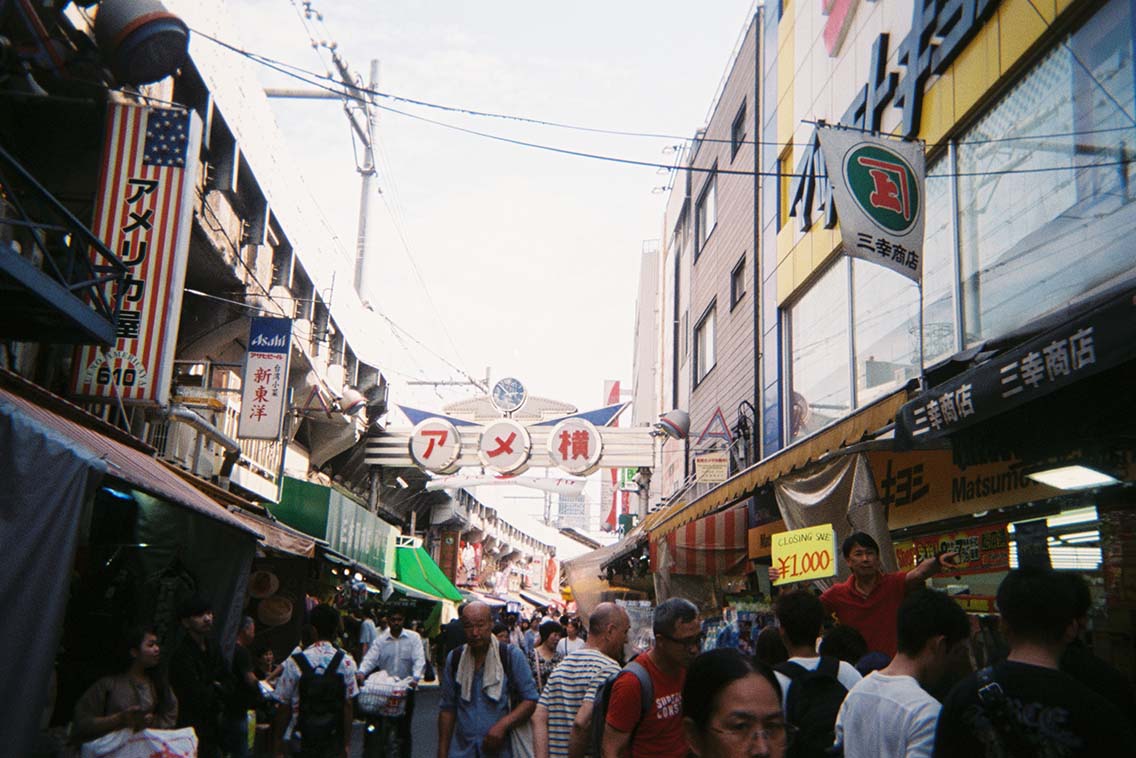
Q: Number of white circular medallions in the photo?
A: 3